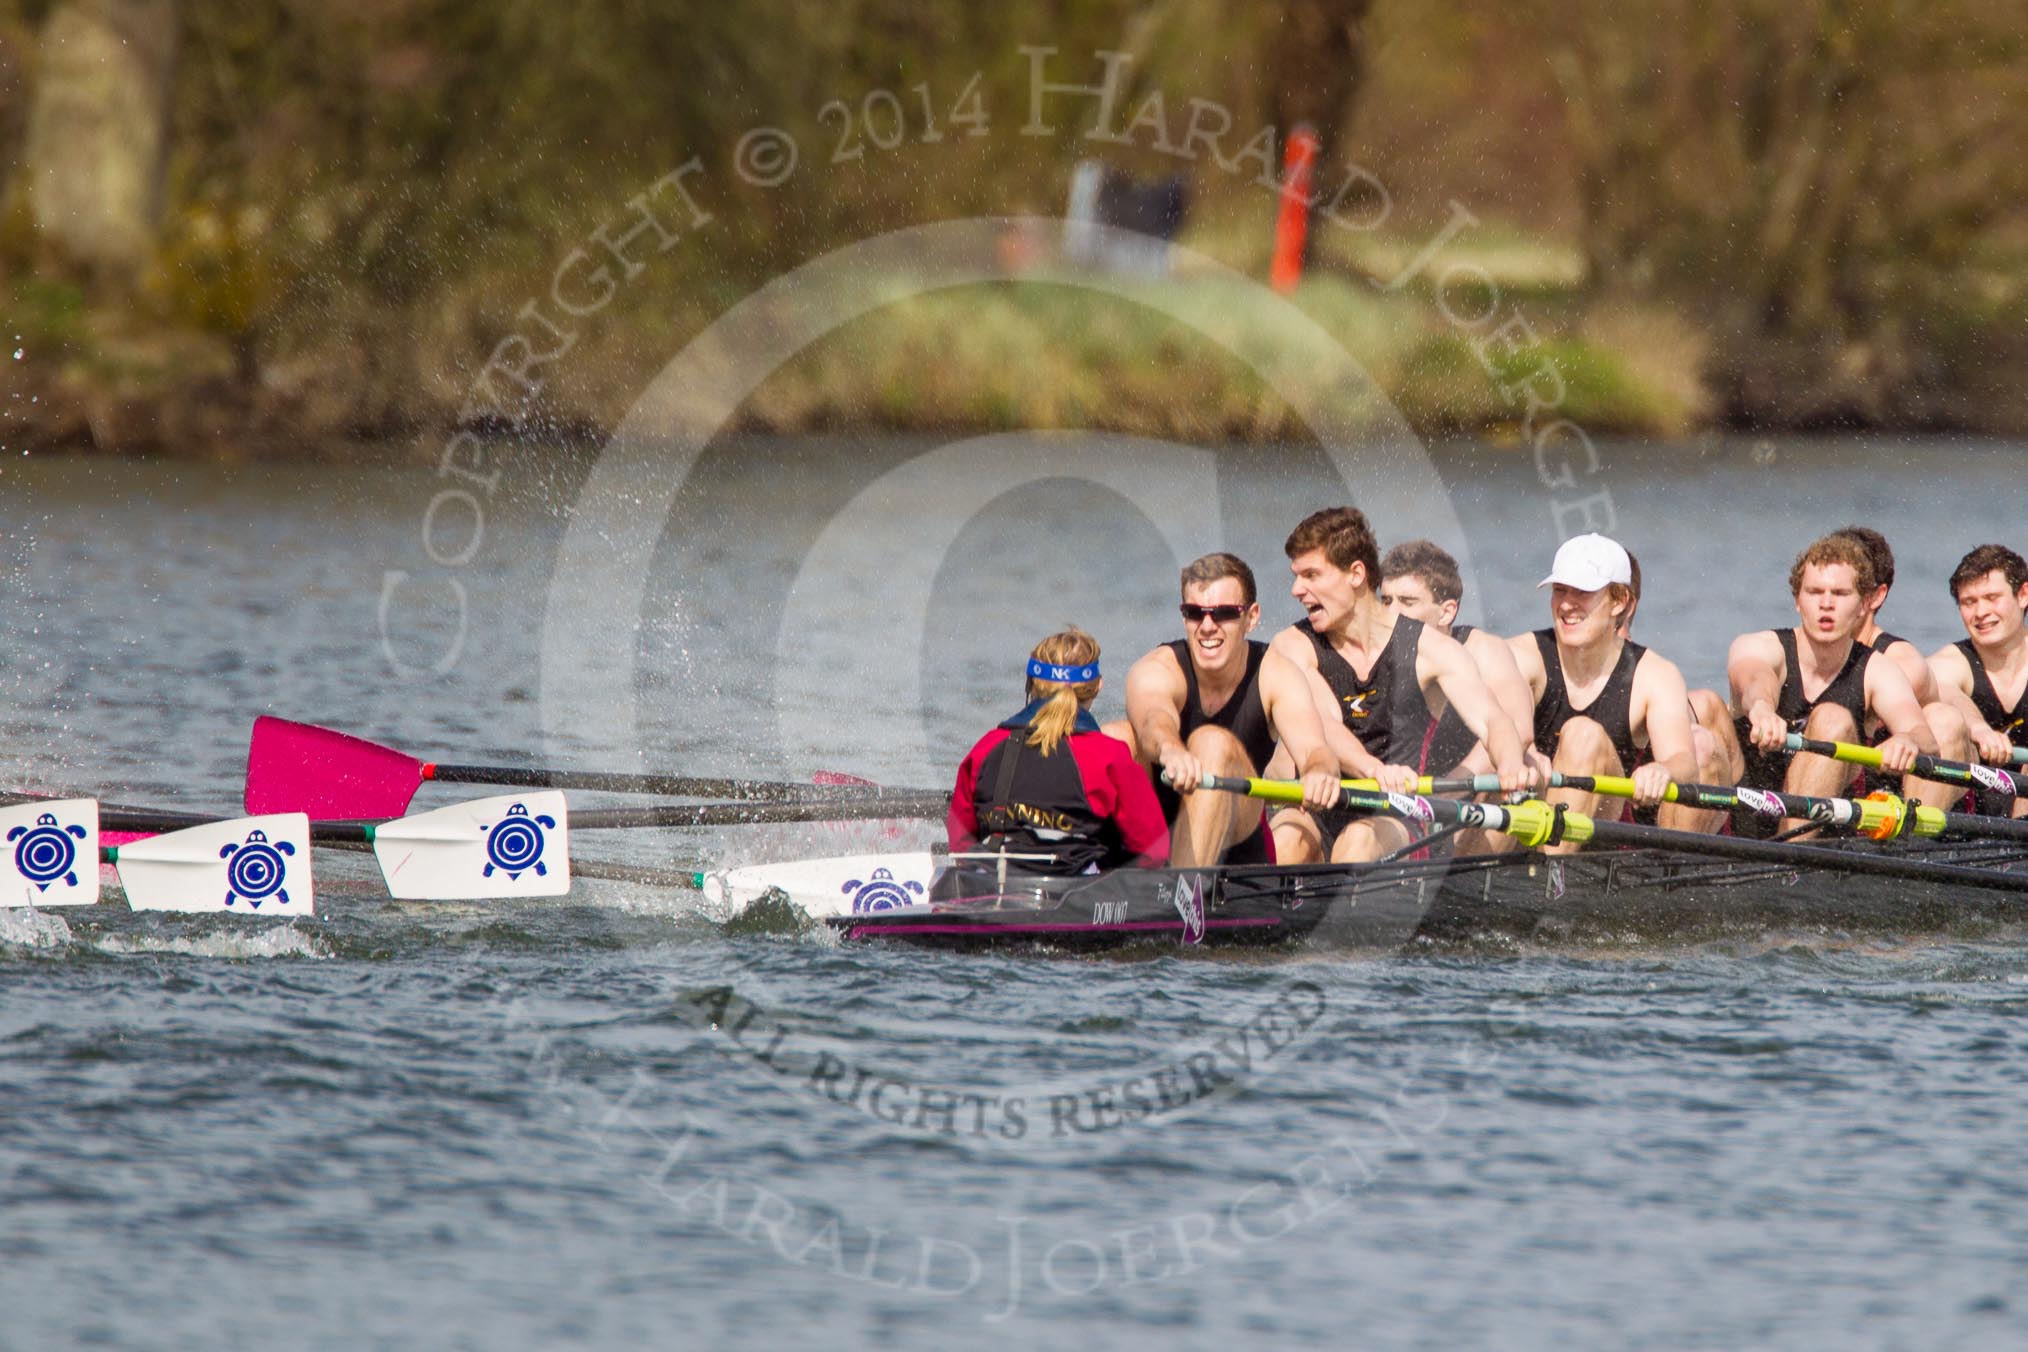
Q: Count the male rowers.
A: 8